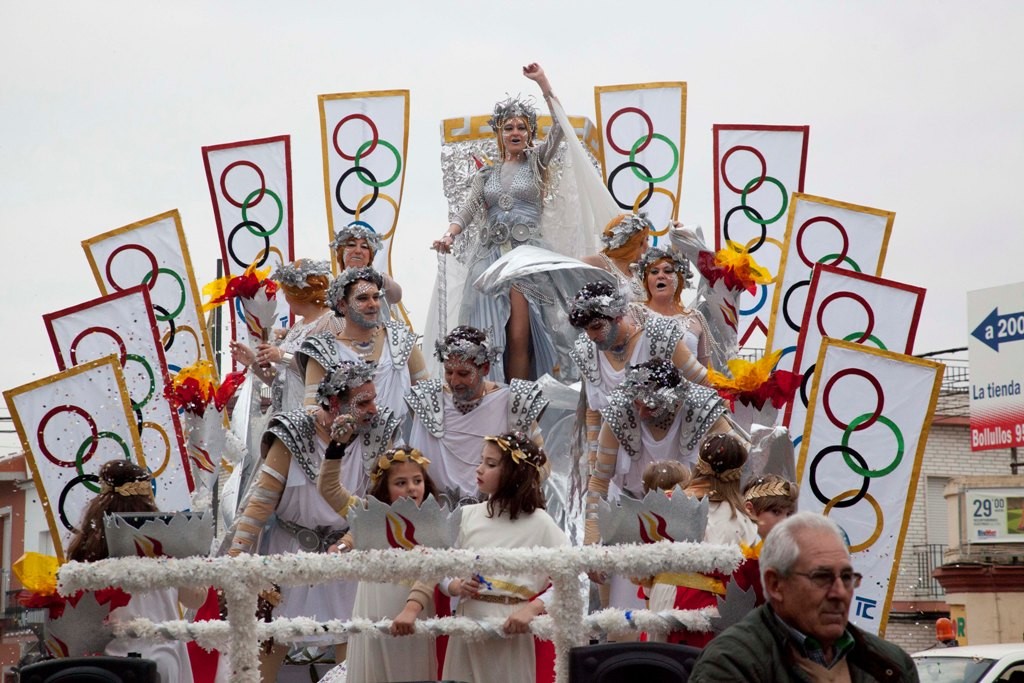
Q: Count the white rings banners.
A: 10